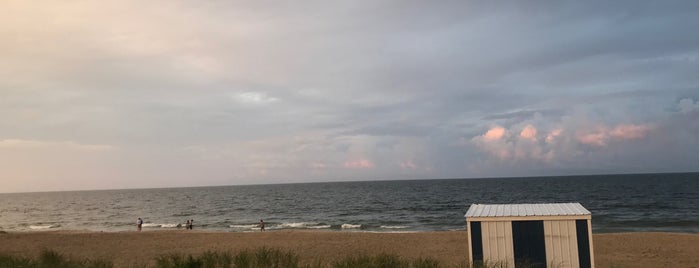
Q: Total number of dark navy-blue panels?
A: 3